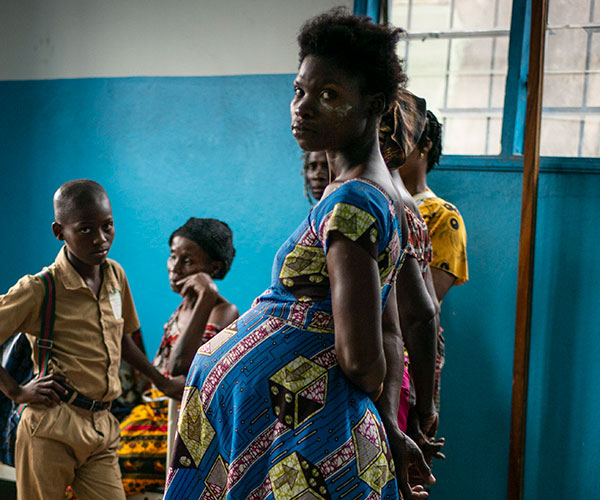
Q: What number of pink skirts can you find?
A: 1